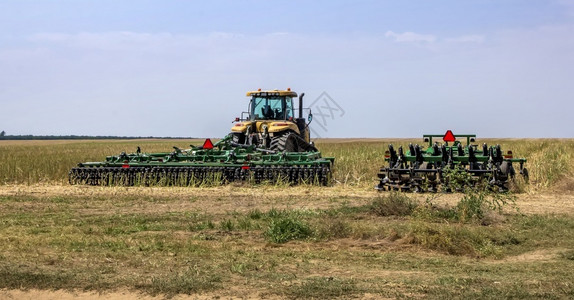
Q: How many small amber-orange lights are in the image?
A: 2